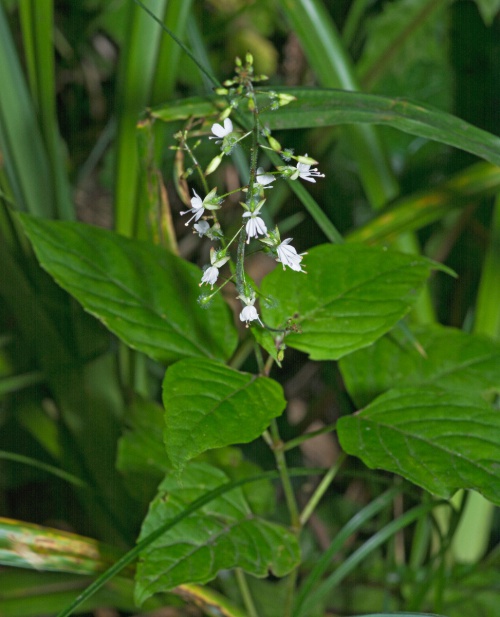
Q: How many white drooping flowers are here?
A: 9